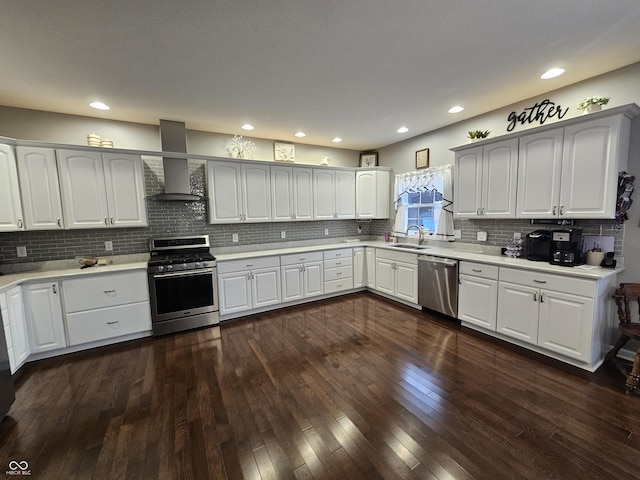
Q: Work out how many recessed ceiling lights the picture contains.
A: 7